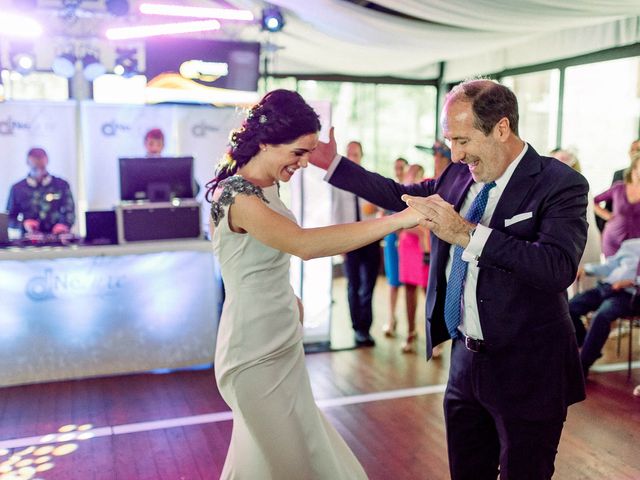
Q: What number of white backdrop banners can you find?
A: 3